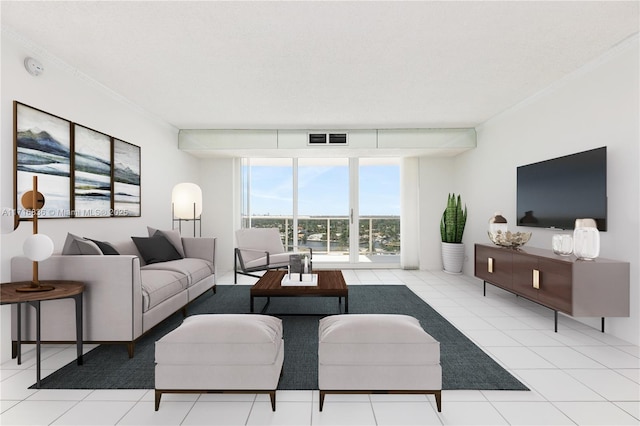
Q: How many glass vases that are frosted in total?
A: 2